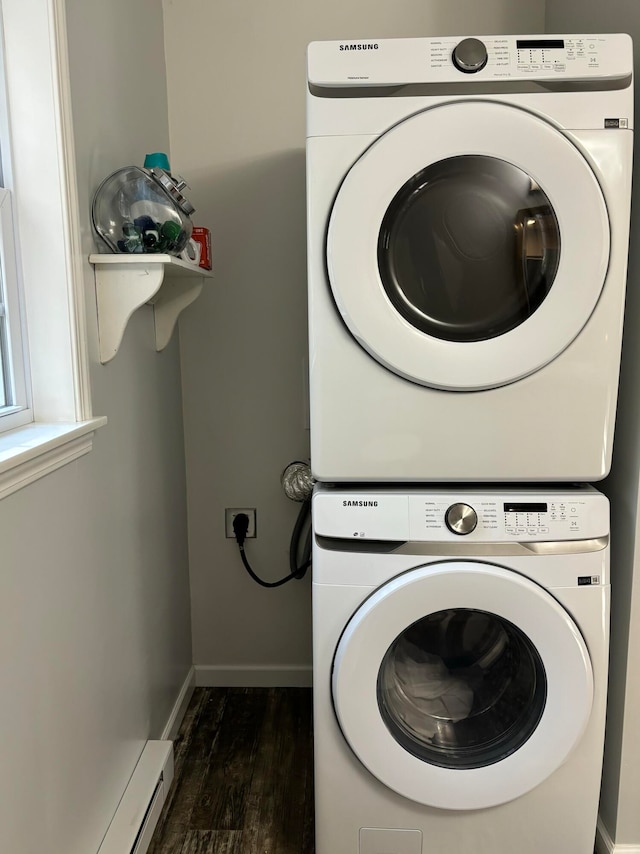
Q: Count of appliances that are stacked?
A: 2